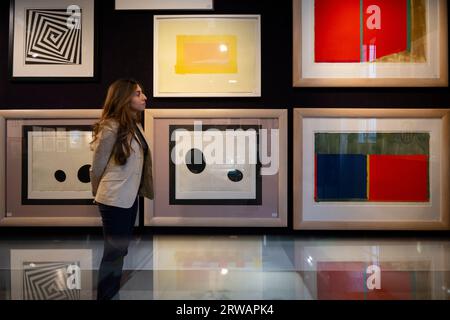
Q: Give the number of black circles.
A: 4